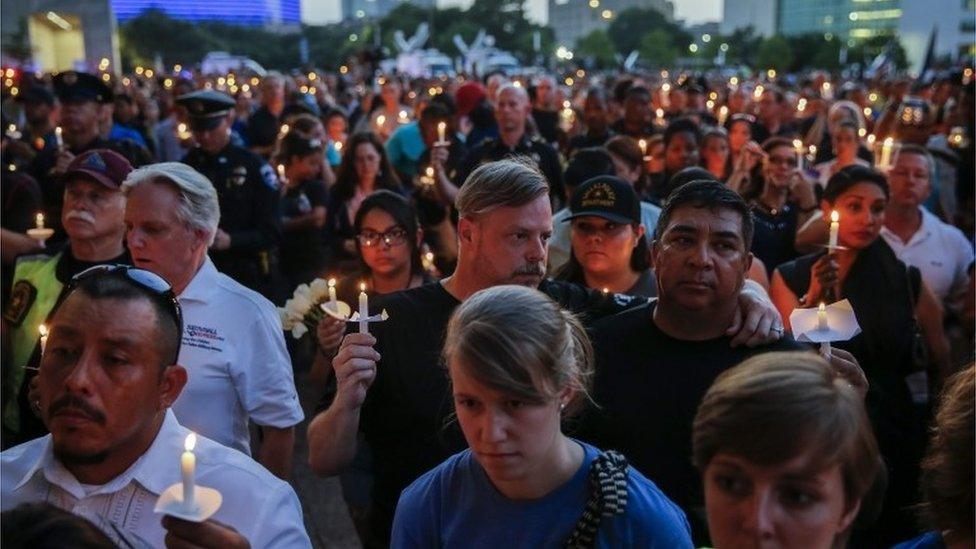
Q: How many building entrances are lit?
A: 1